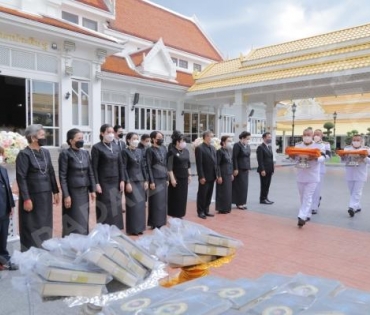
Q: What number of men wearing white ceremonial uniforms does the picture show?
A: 3